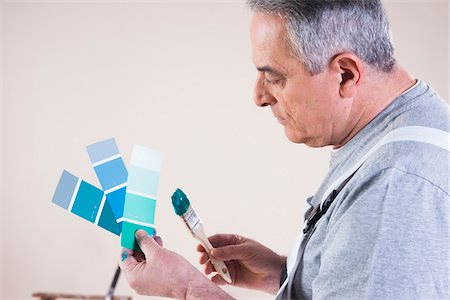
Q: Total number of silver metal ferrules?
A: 1